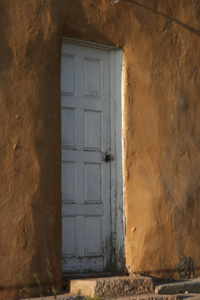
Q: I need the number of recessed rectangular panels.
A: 8